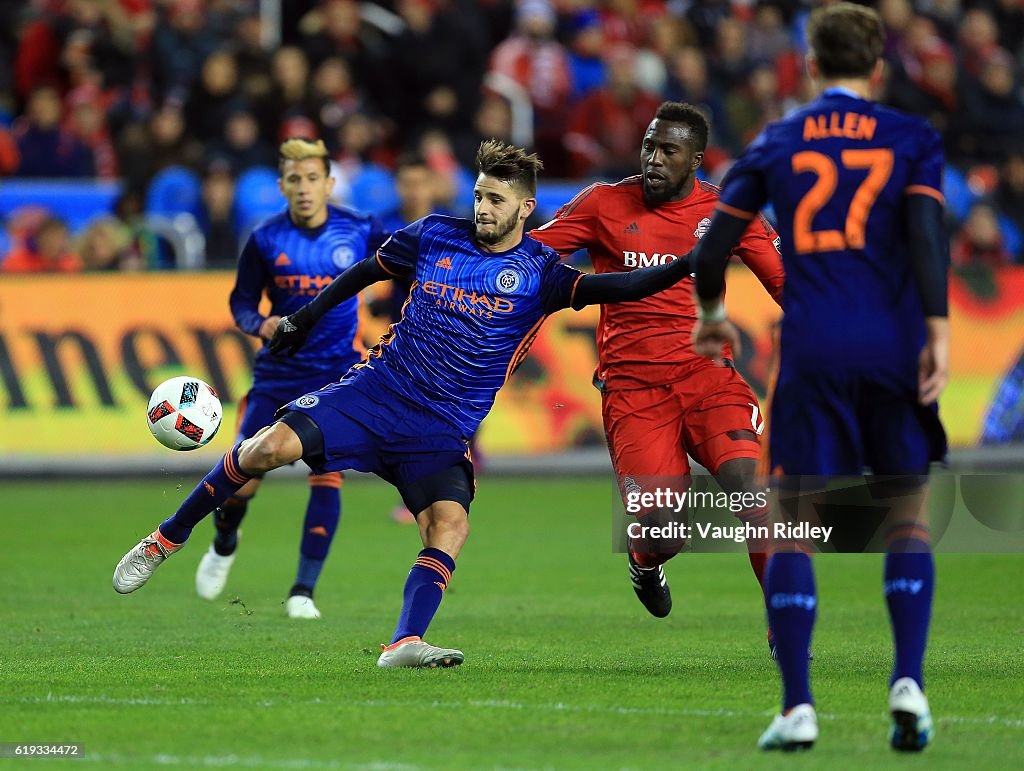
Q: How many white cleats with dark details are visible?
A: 2